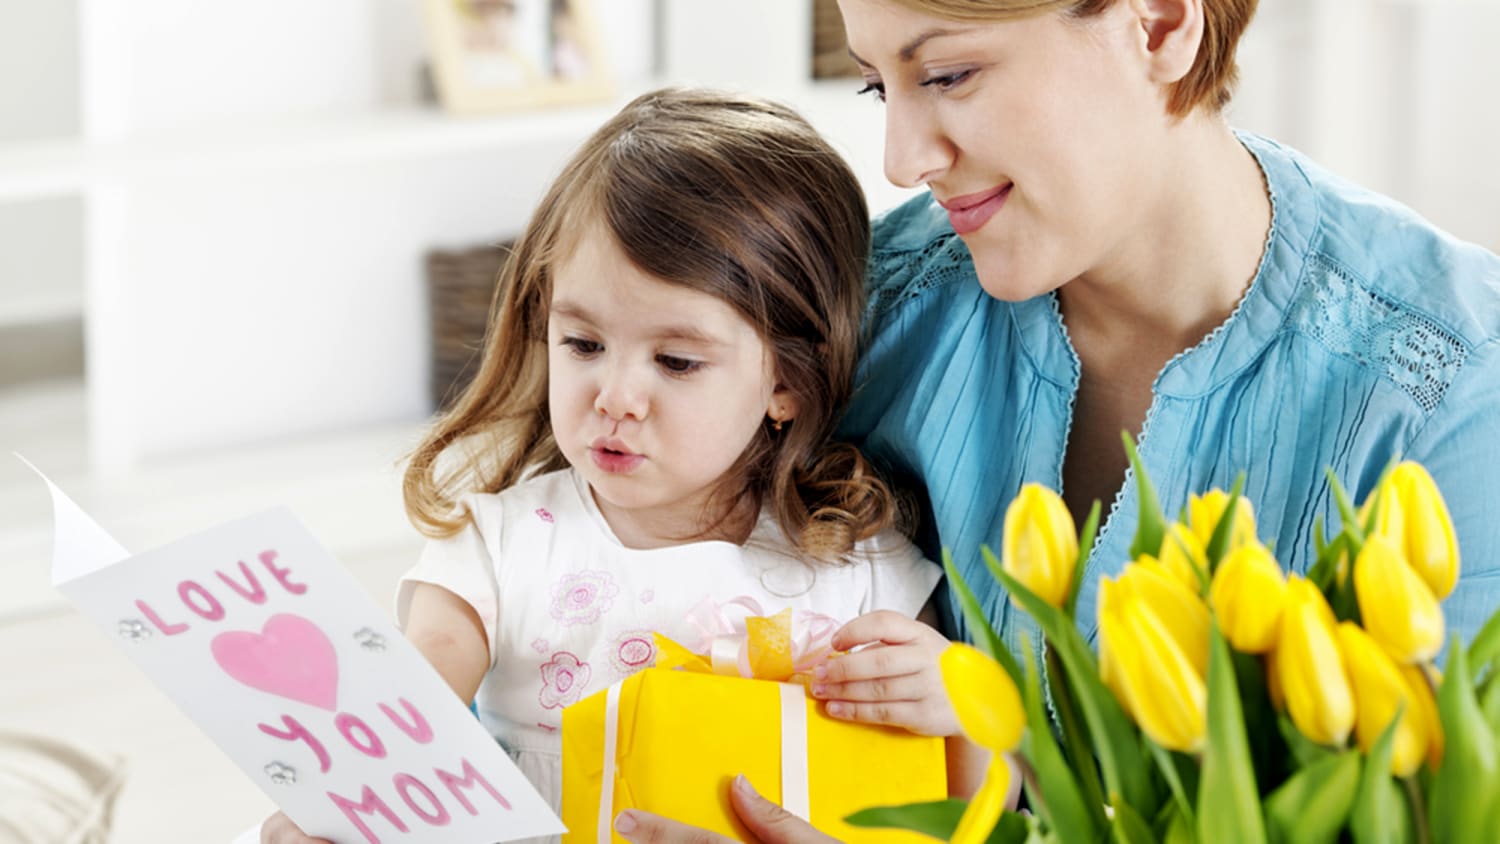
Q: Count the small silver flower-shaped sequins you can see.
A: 3